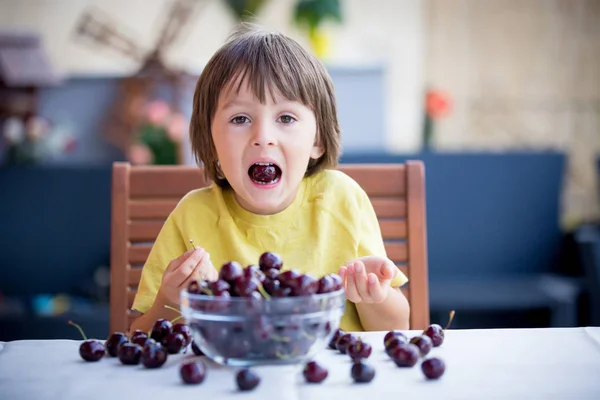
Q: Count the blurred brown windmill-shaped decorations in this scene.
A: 1